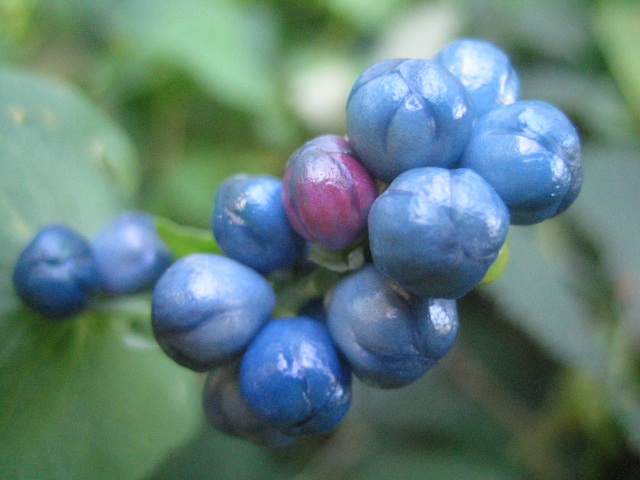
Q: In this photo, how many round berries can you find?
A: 12